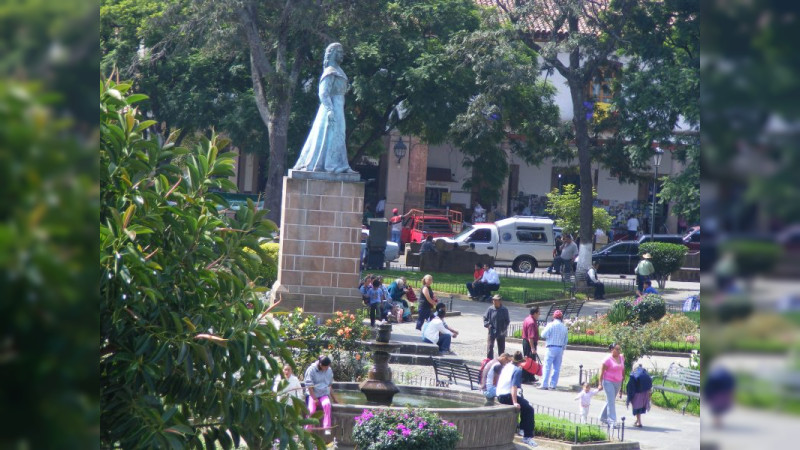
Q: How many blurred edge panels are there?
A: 2